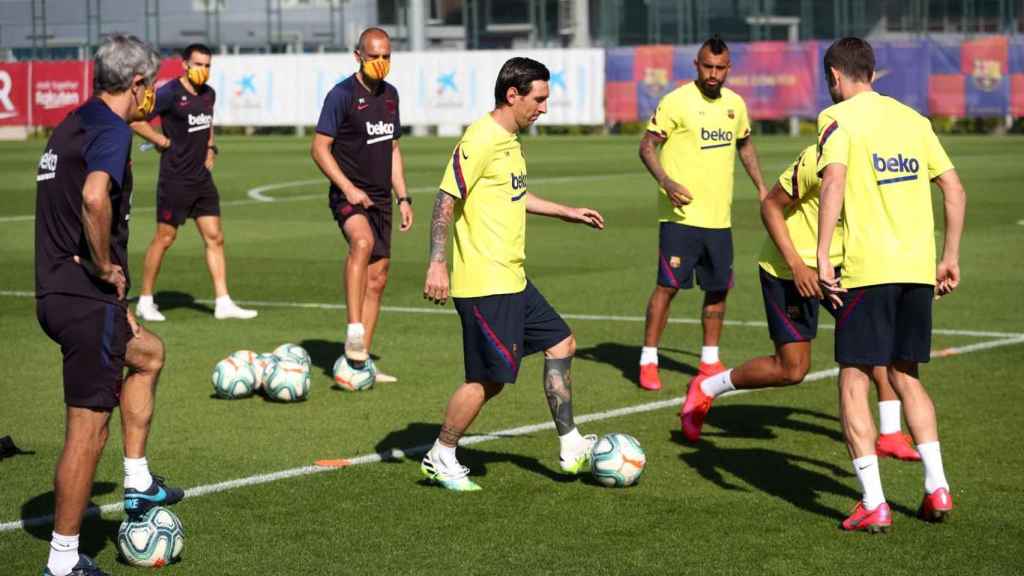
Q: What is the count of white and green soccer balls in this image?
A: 8